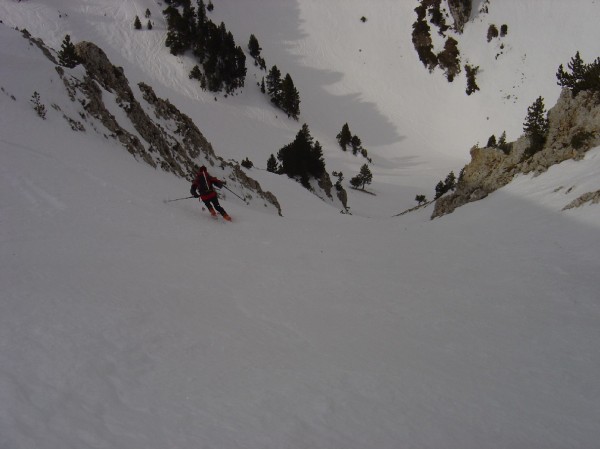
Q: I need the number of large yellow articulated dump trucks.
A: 0